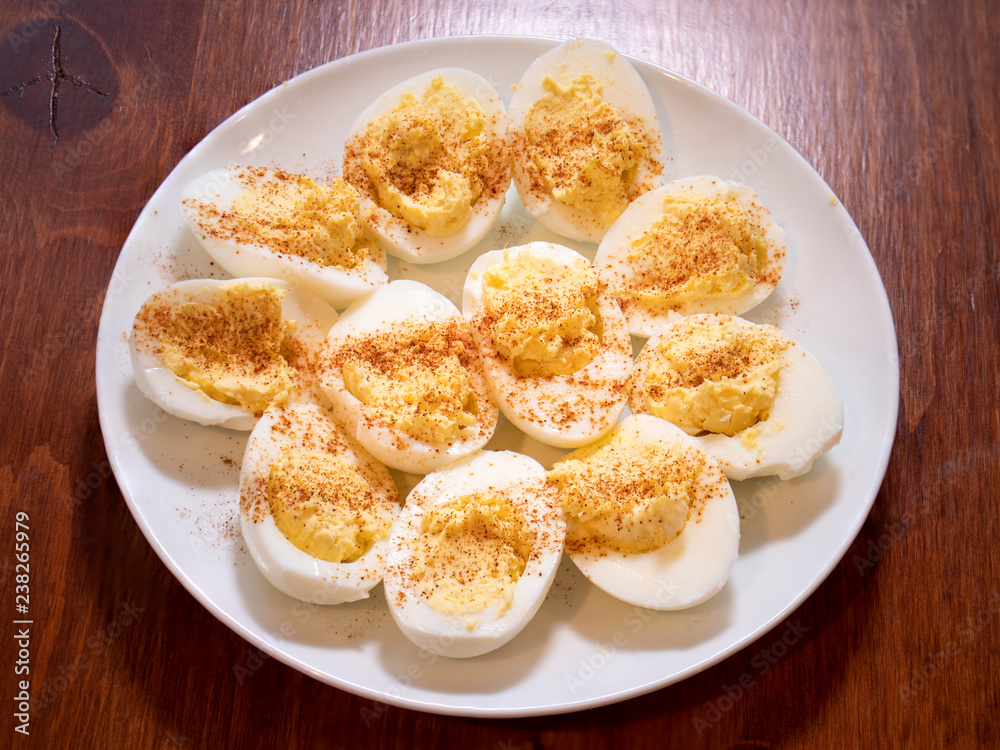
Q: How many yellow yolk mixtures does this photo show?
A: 11